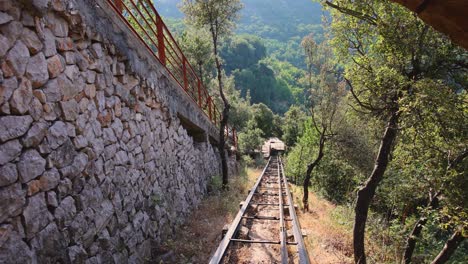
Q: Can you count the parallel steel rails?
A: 3